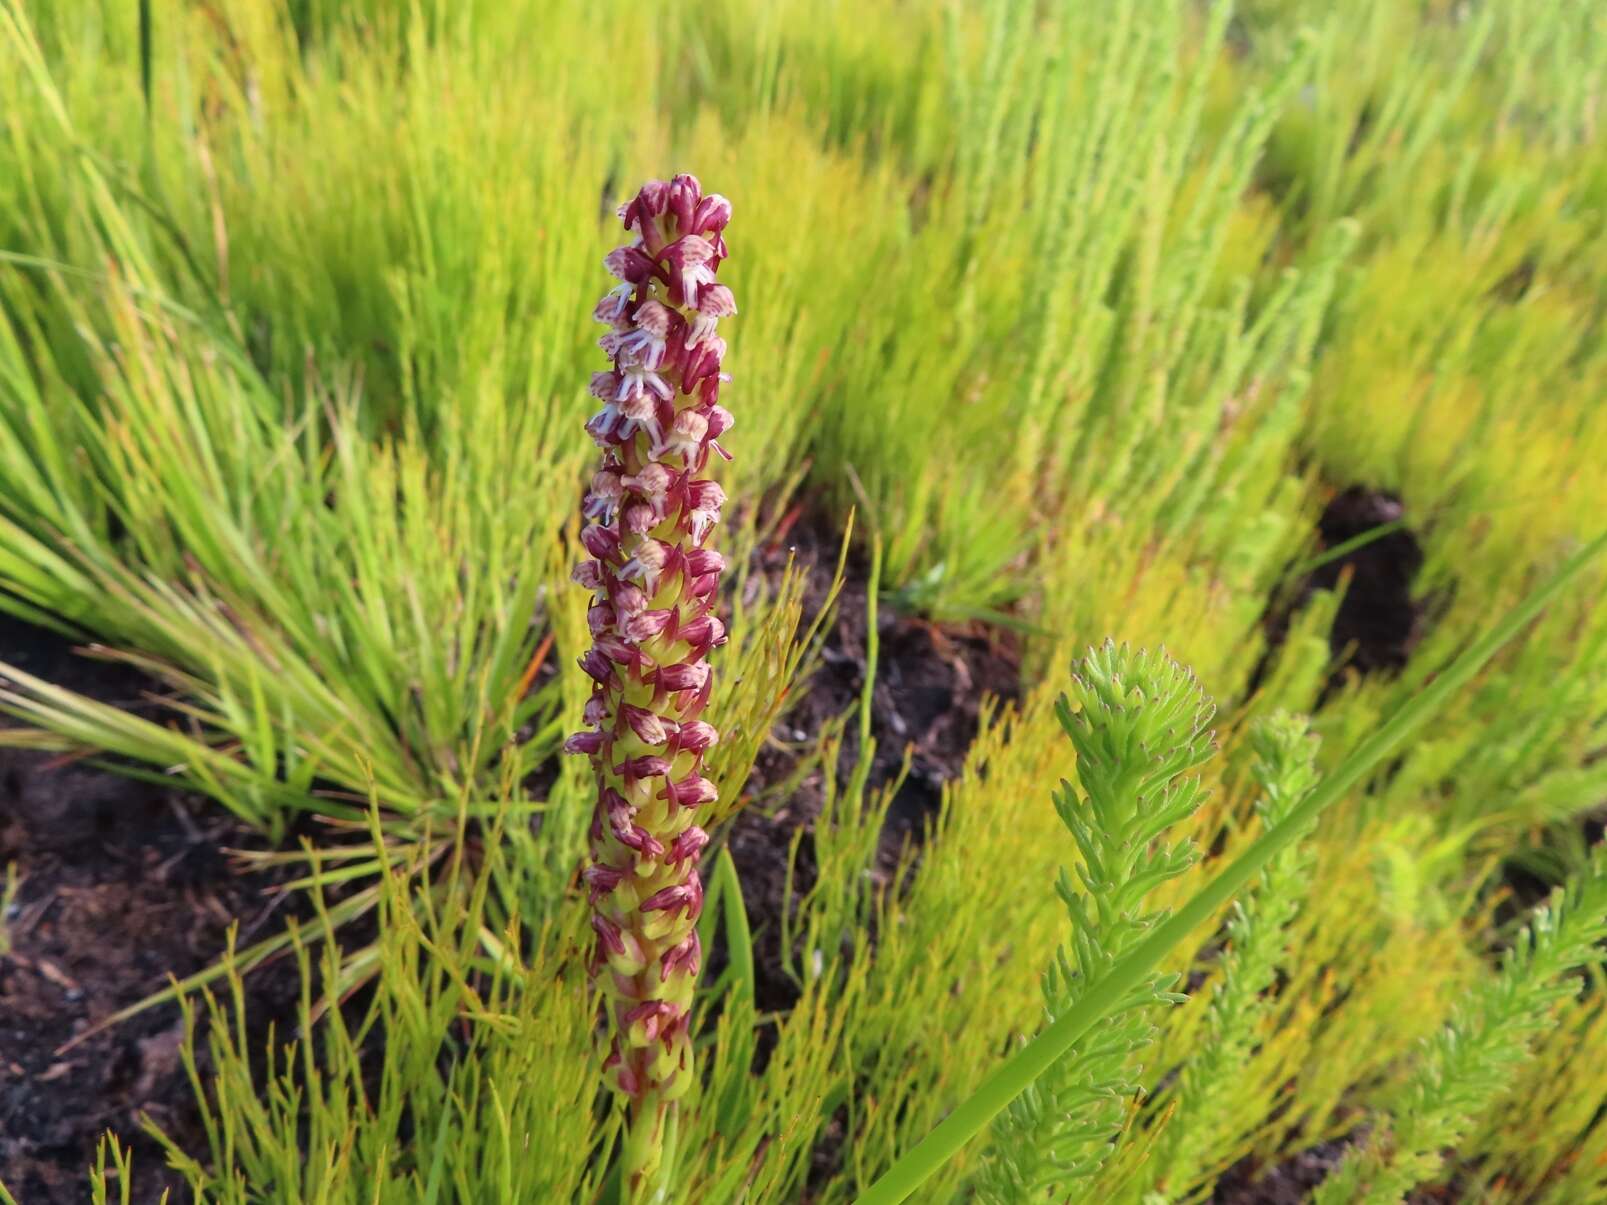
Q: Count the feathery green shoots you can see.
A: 3